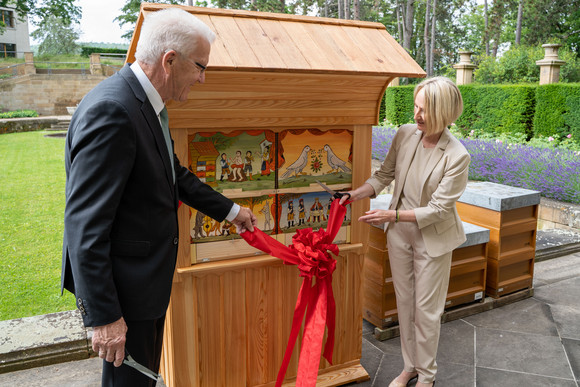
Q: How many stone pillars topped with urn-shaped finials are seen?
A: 2